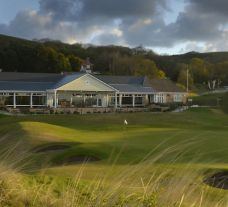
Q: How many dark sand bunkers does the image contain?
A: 3